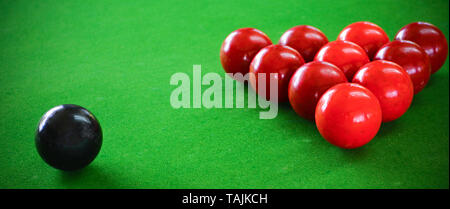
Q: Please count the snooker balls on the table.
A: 11